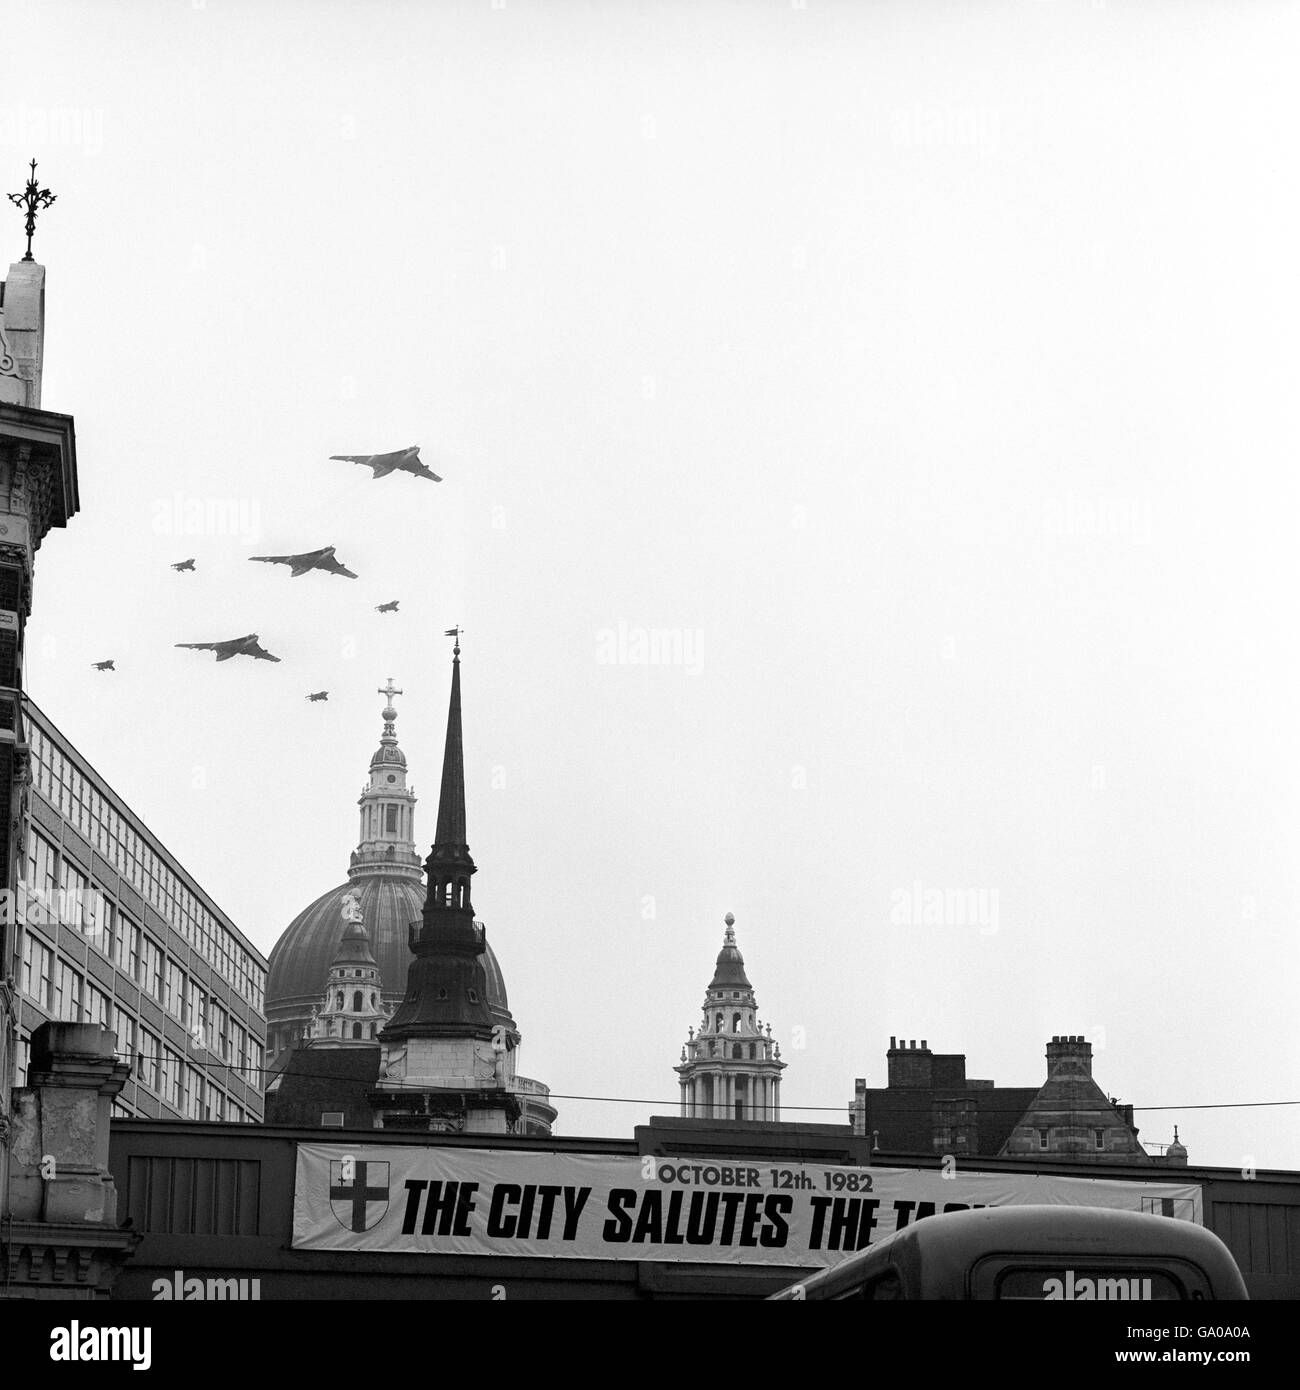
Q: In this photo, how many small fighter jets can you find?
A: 4